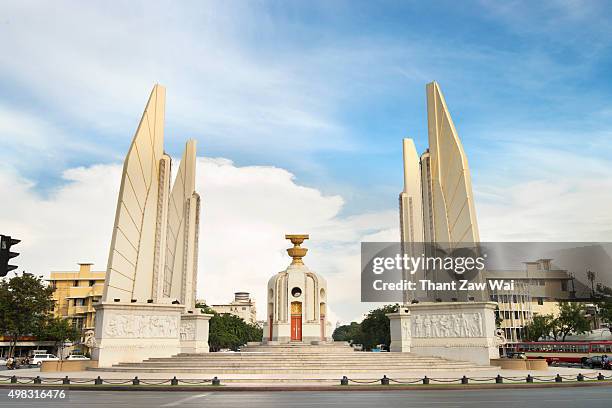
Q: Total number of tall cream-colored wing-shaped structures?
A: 4